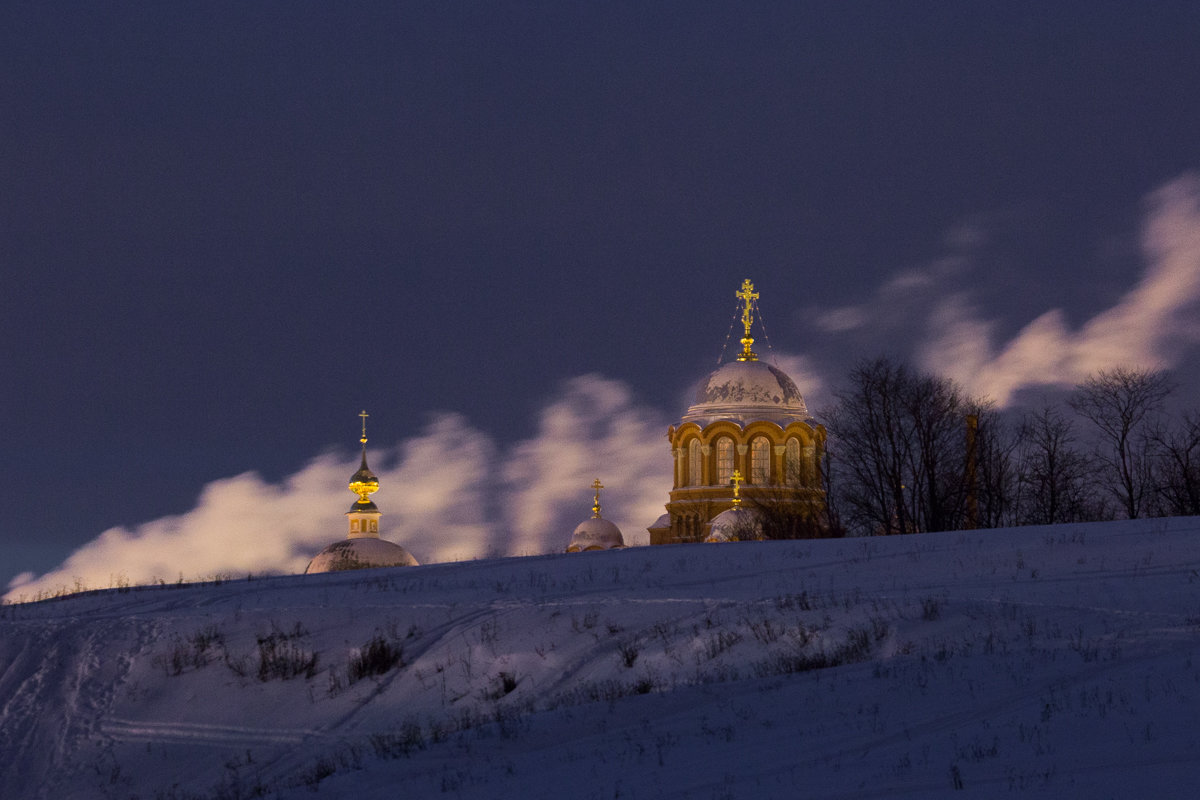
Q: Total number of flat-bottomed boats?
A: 0